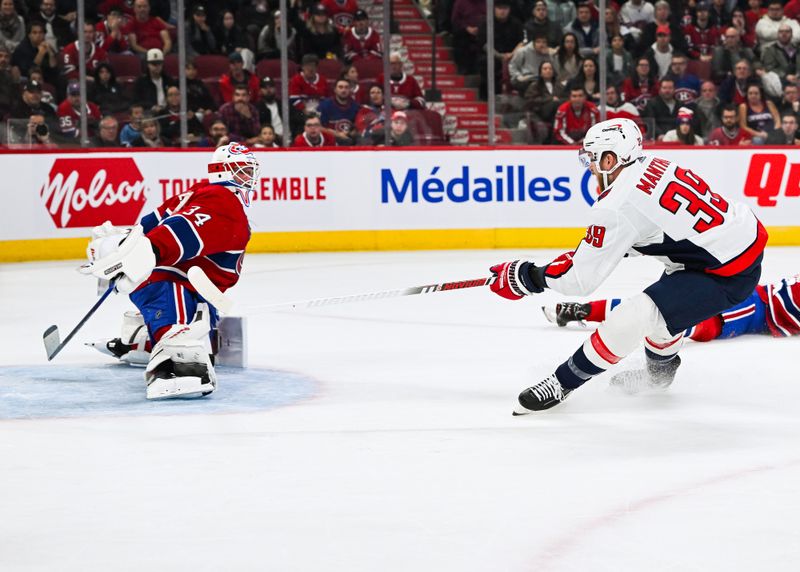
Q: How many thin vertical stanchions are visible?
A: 6